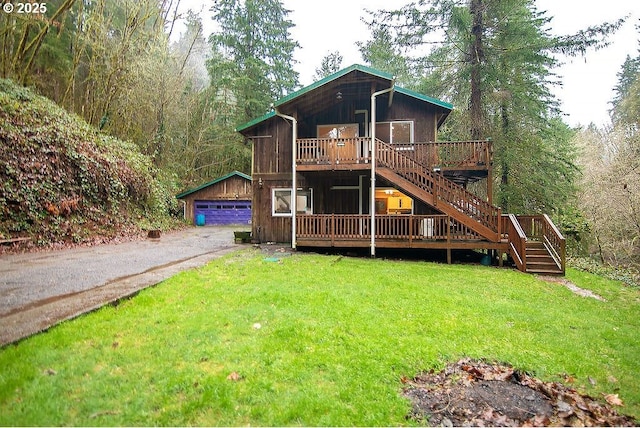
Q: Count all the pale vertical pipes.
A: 2